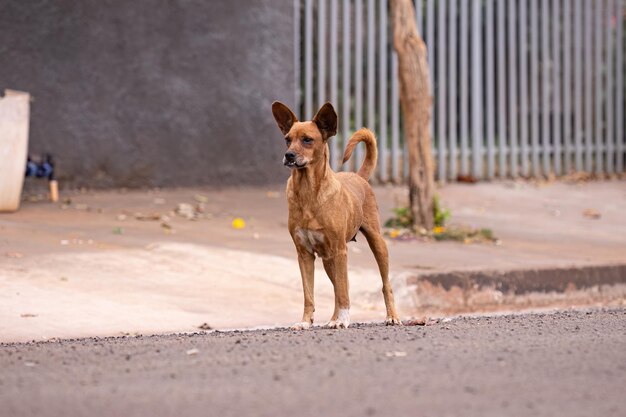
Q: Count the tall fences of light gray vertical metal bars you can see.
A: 1